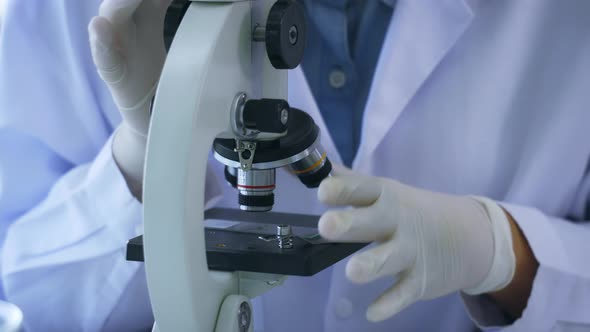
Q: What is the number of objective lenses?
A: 3